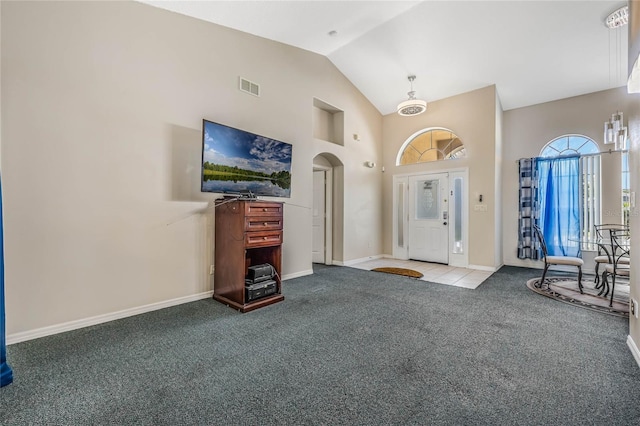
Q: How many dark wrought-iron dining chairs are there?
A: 3